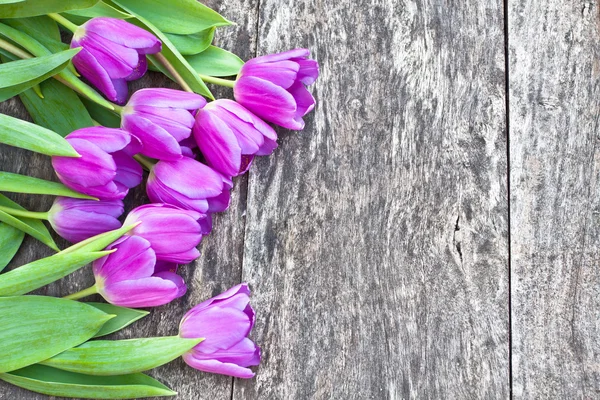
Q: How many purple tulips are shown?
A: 10